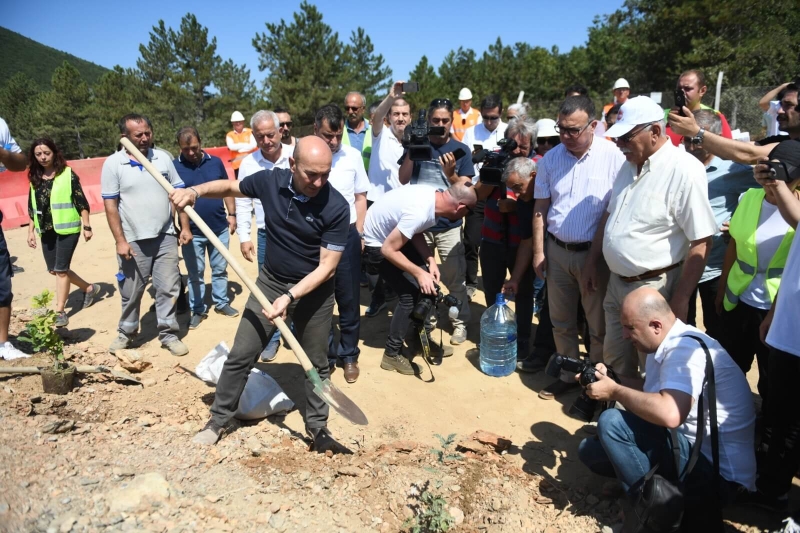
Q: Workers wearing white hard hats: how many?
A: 3